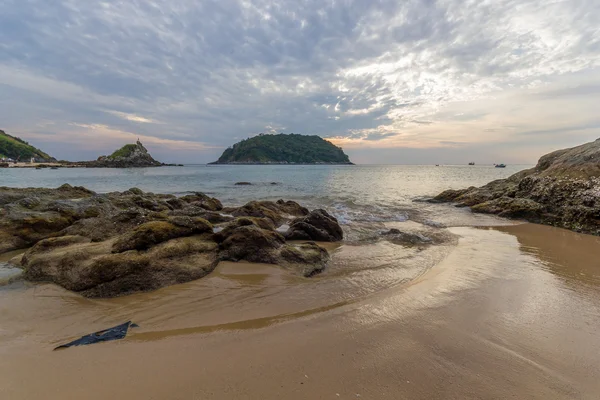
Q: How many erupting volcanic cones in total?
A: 0